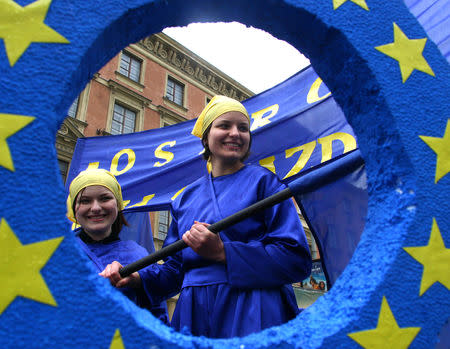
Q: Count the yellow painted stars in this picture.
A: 9